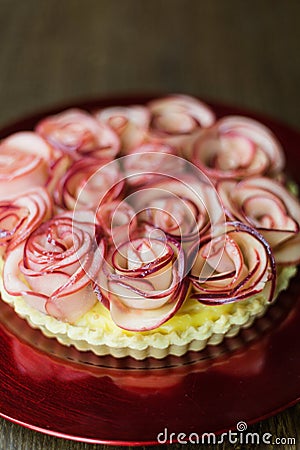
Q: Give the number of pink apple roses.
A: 14